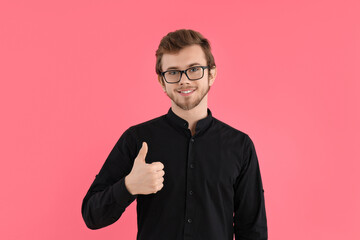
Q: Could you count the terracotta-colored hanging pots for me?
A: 0